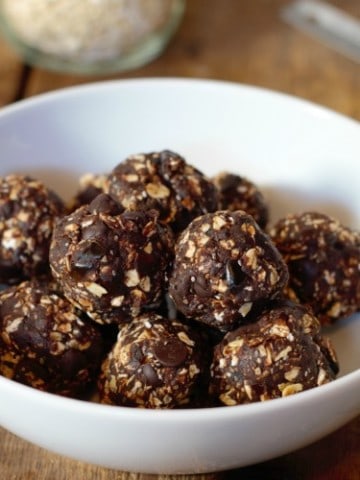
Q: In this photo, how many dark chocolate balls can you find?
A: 10